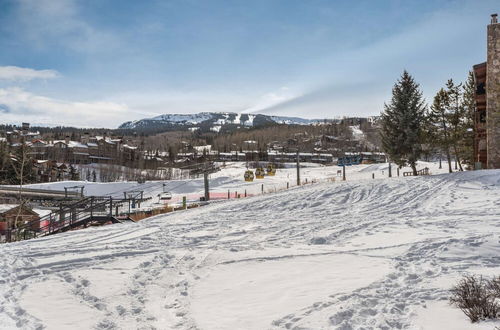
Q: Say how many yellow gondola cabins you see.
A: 3